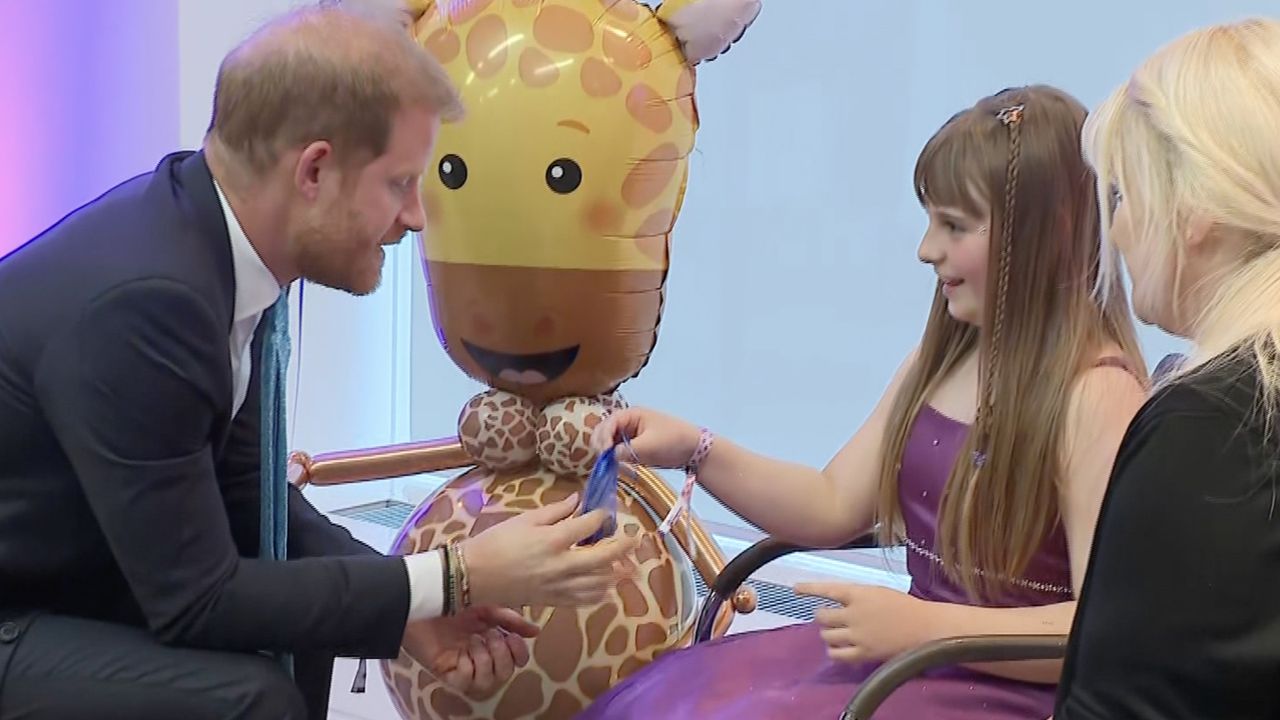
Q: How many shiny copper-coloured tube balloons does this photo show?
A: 2